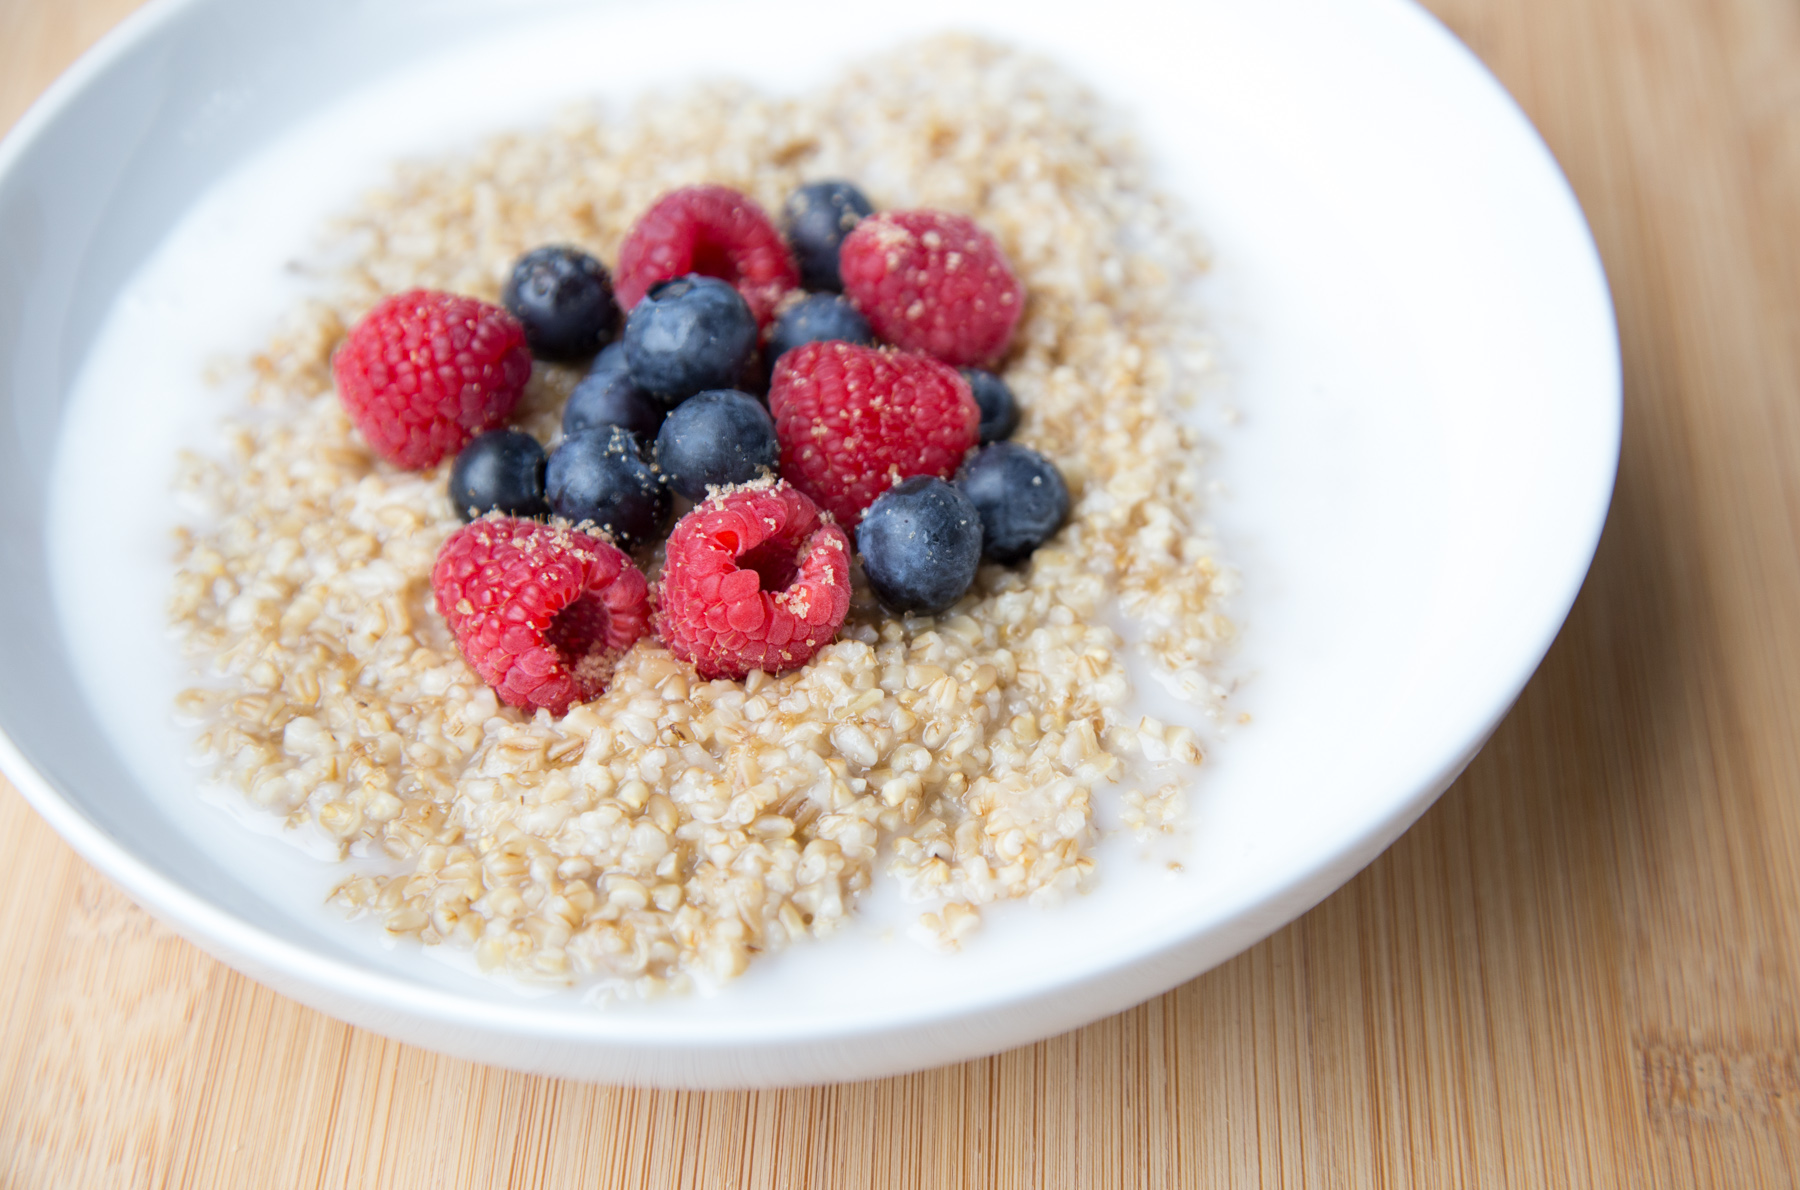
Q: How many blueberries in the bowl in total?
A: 12